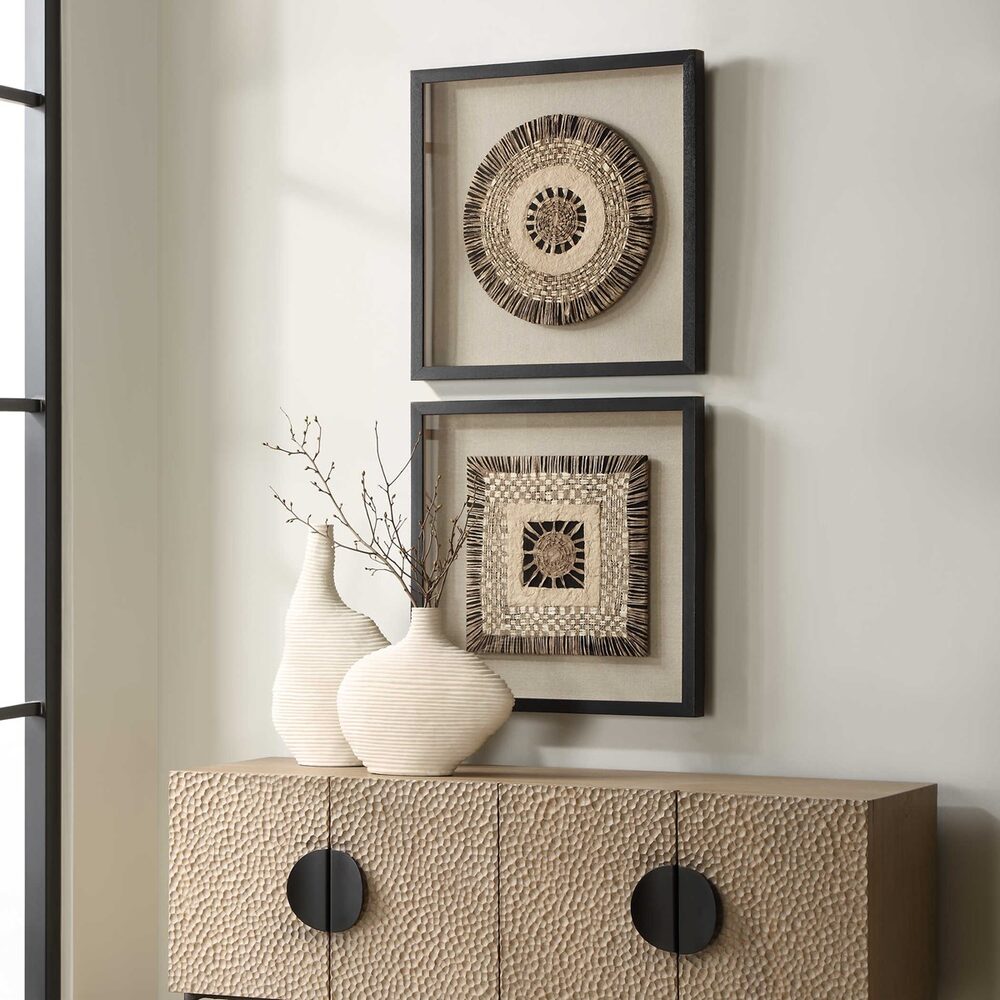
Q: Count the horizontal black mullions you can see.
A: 3